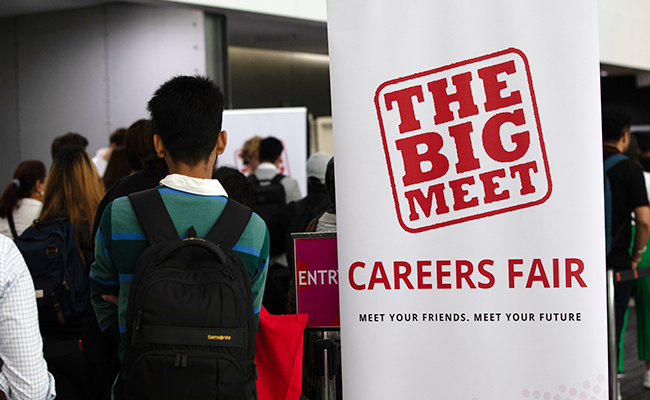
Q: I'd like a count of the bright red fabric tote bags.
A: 1